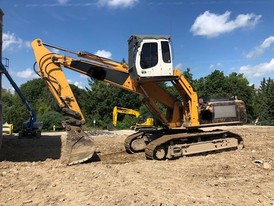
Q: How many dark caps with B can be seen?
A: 0